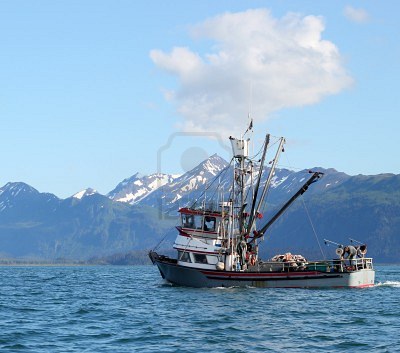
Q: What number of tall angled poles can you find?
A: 3